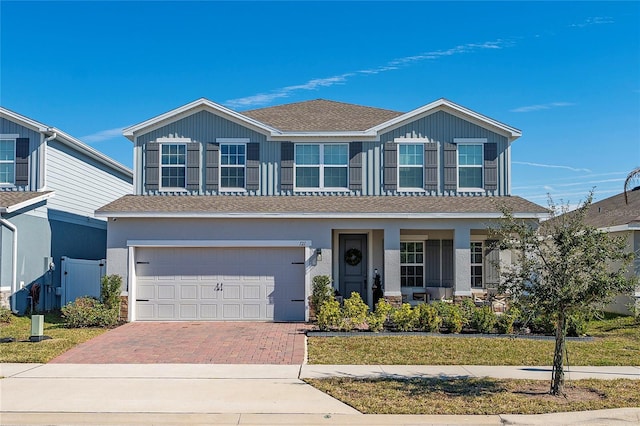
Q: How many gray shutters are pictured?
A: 14